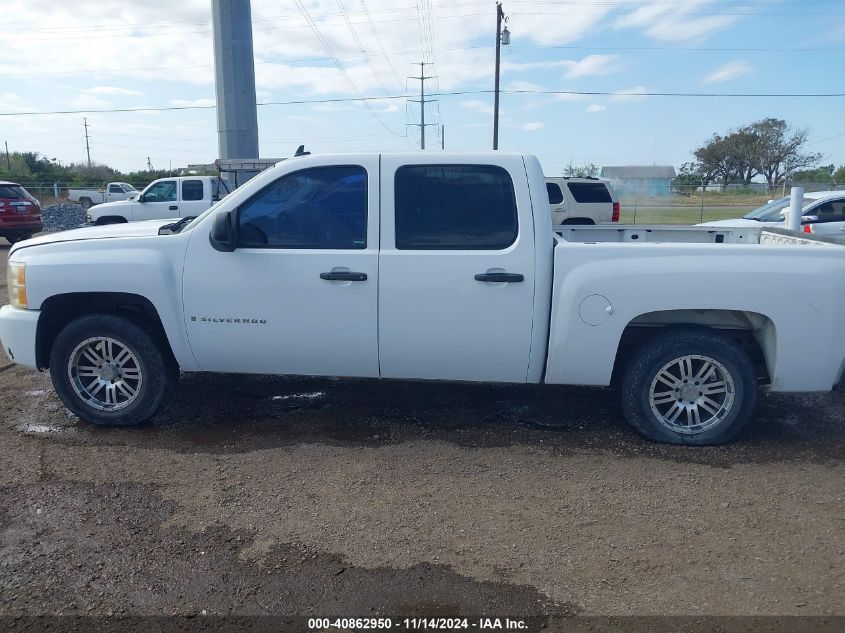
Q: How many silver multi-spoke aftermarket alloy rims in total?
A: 2